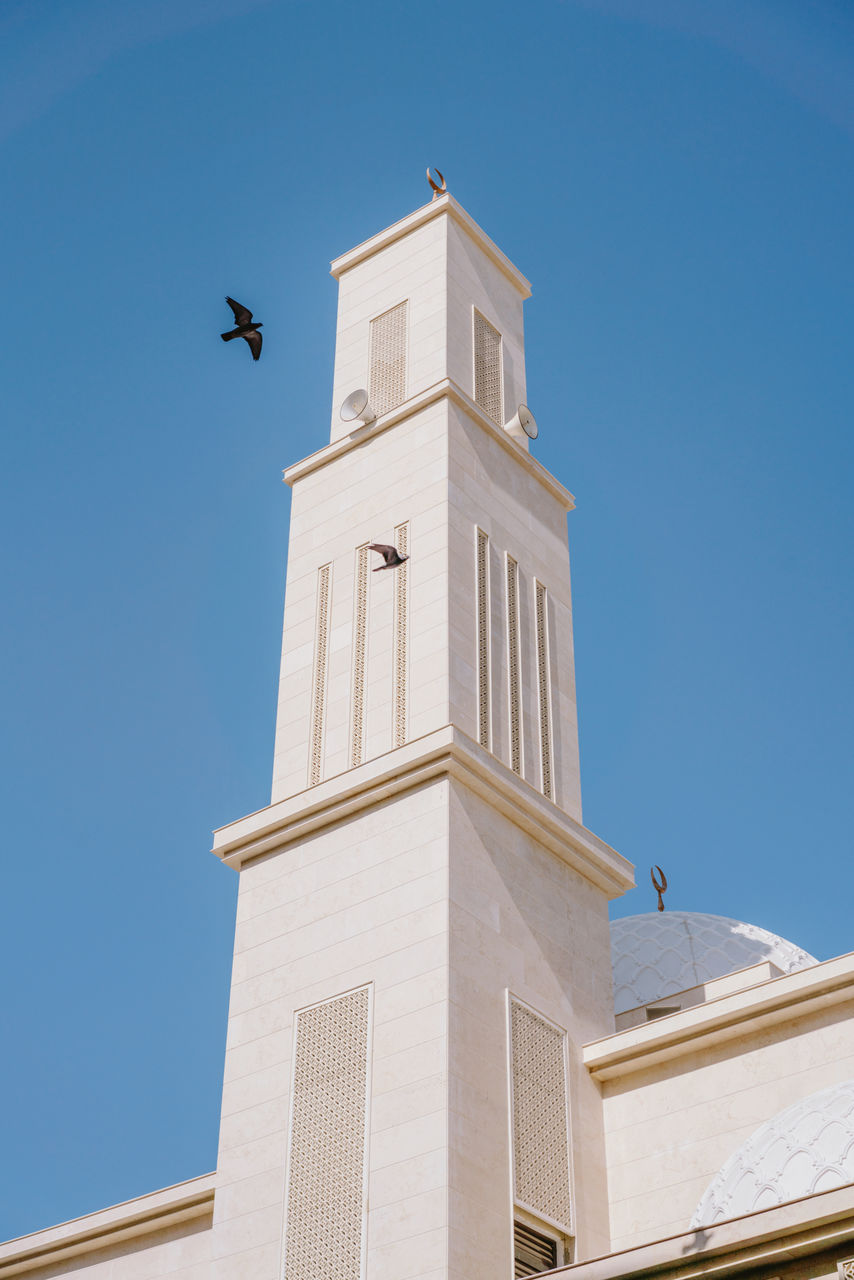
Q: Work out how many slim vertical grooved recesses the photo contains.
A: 6